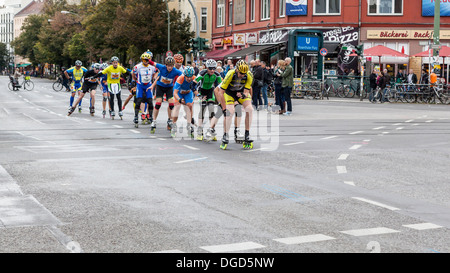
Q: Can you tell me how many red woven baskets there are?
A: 0